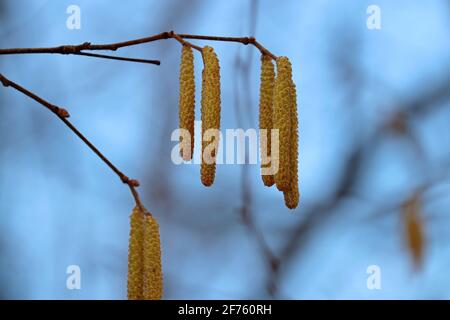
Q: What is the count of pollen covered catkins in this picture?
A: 7